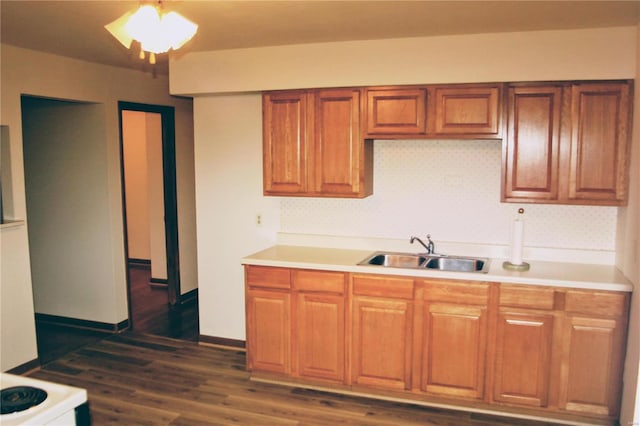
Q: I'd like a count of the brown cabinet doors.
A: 12